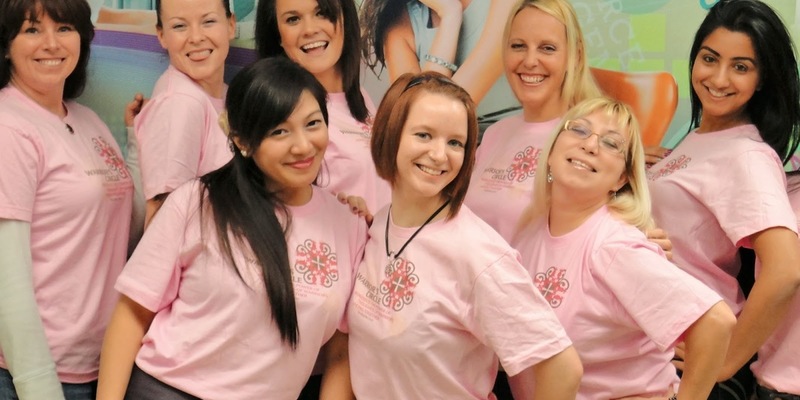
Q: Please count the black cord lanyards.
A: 1